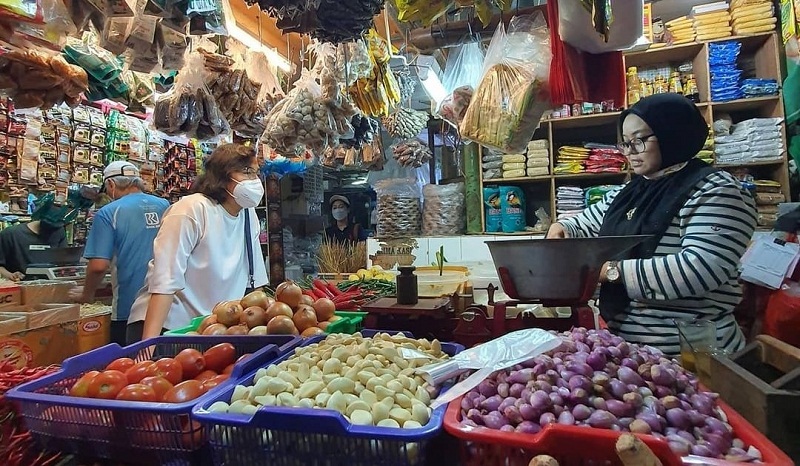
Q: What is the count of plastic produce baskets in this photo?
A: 4